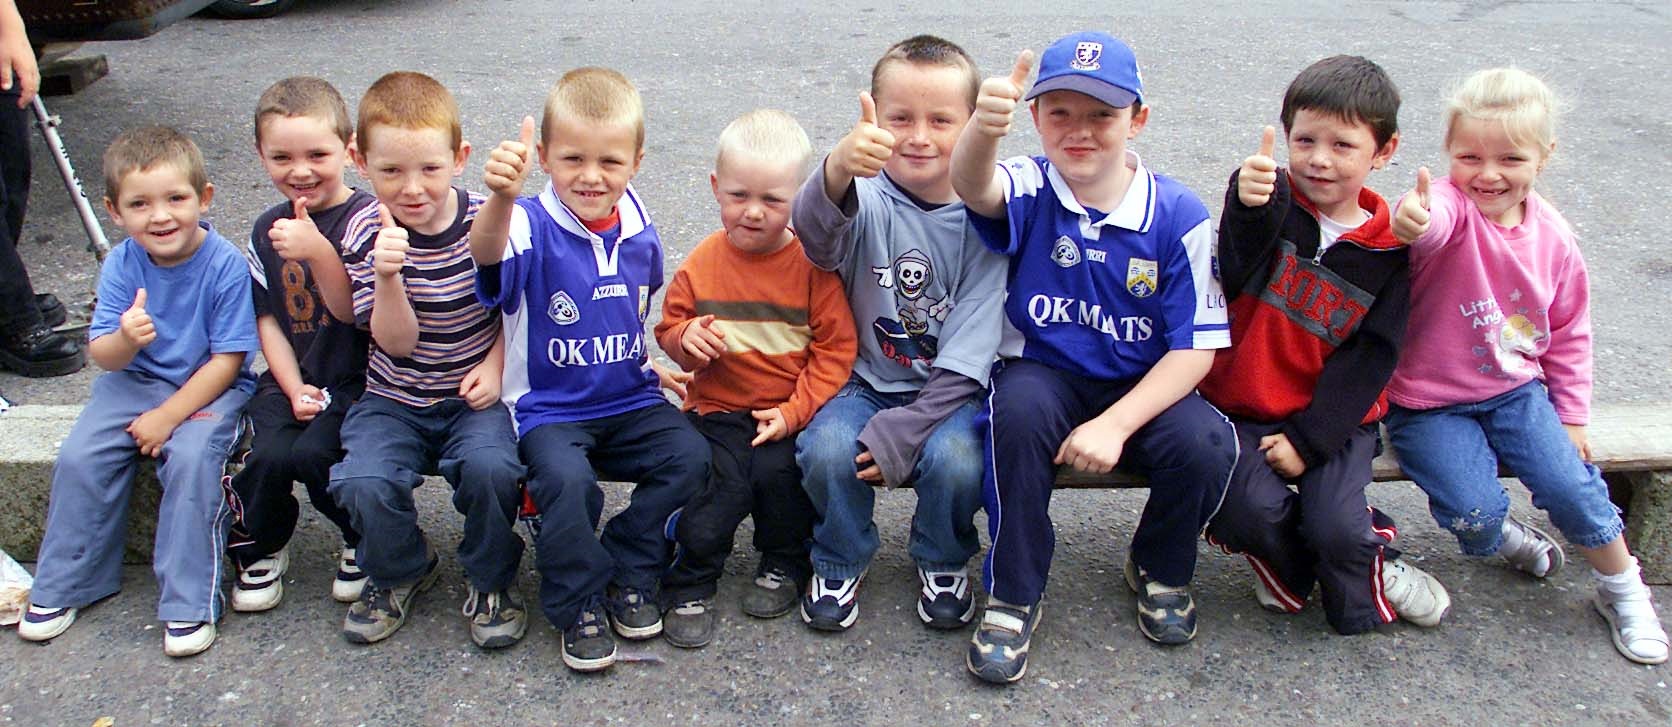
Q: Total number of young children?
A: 9